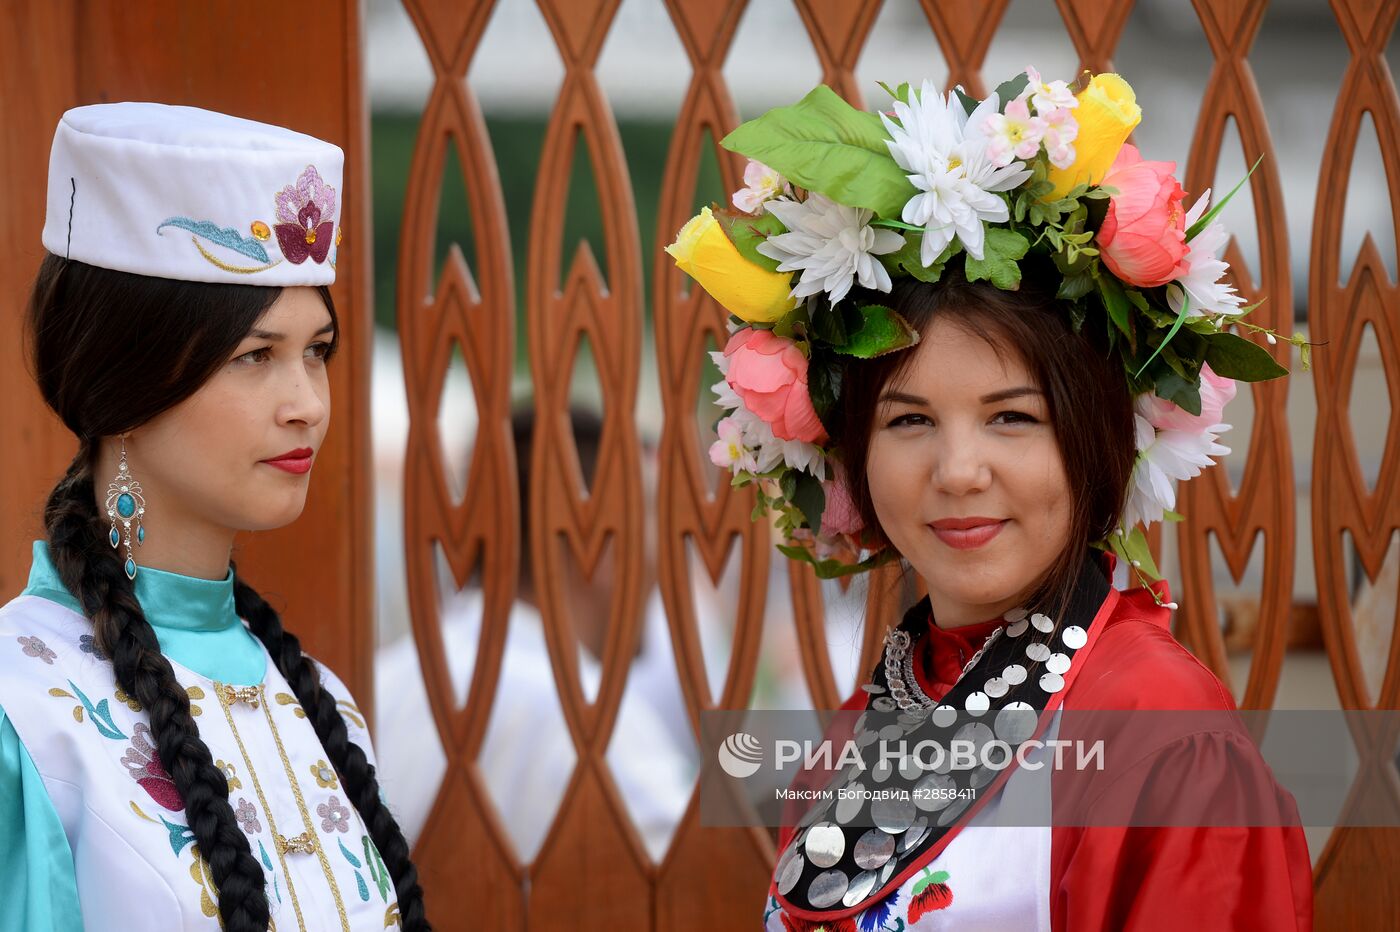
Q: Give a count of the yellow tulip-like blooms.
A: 2